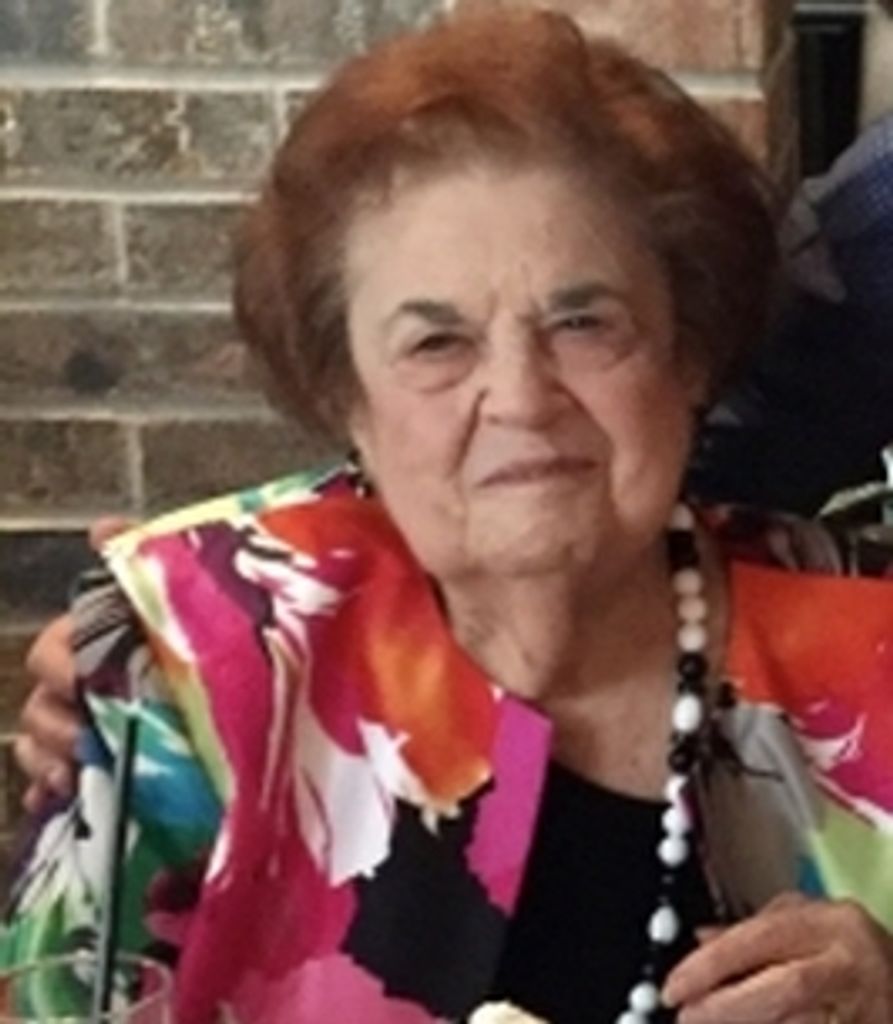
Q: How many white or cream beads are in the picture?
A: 11